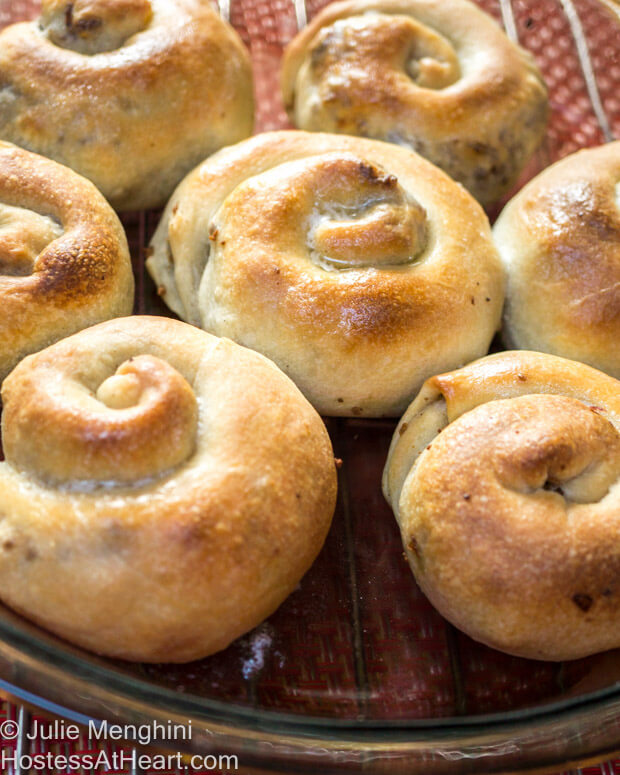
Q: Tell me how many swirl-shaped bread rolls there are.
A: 7